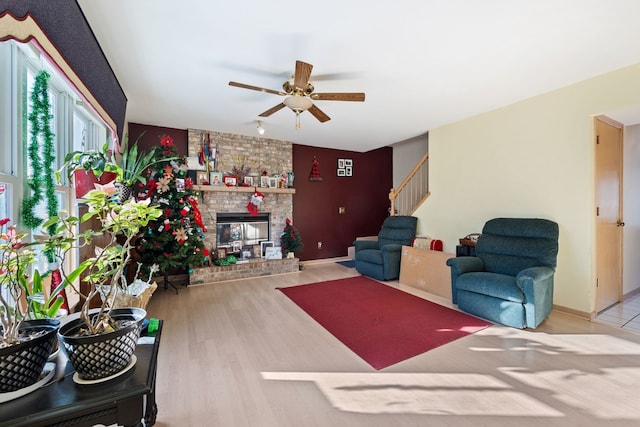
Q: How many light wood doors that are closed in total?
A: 1